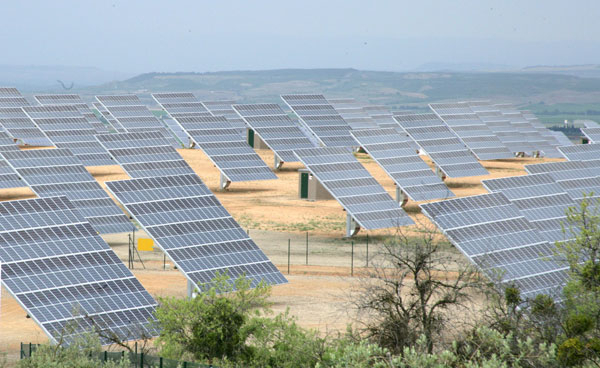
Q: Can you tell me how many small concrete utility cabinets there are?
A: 2